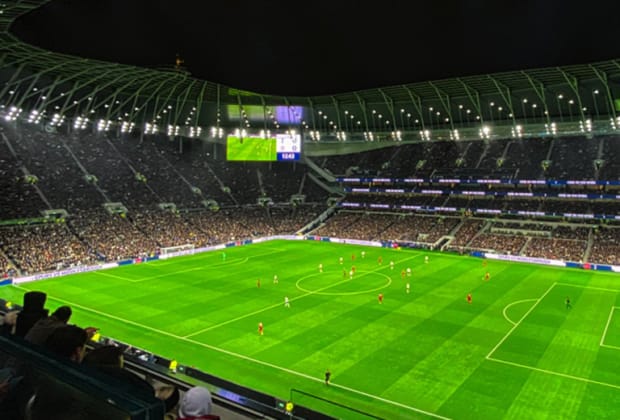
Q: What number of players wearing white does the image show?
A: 10